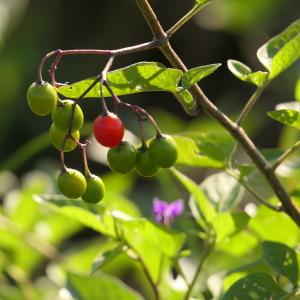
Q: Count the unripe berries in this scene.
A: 8